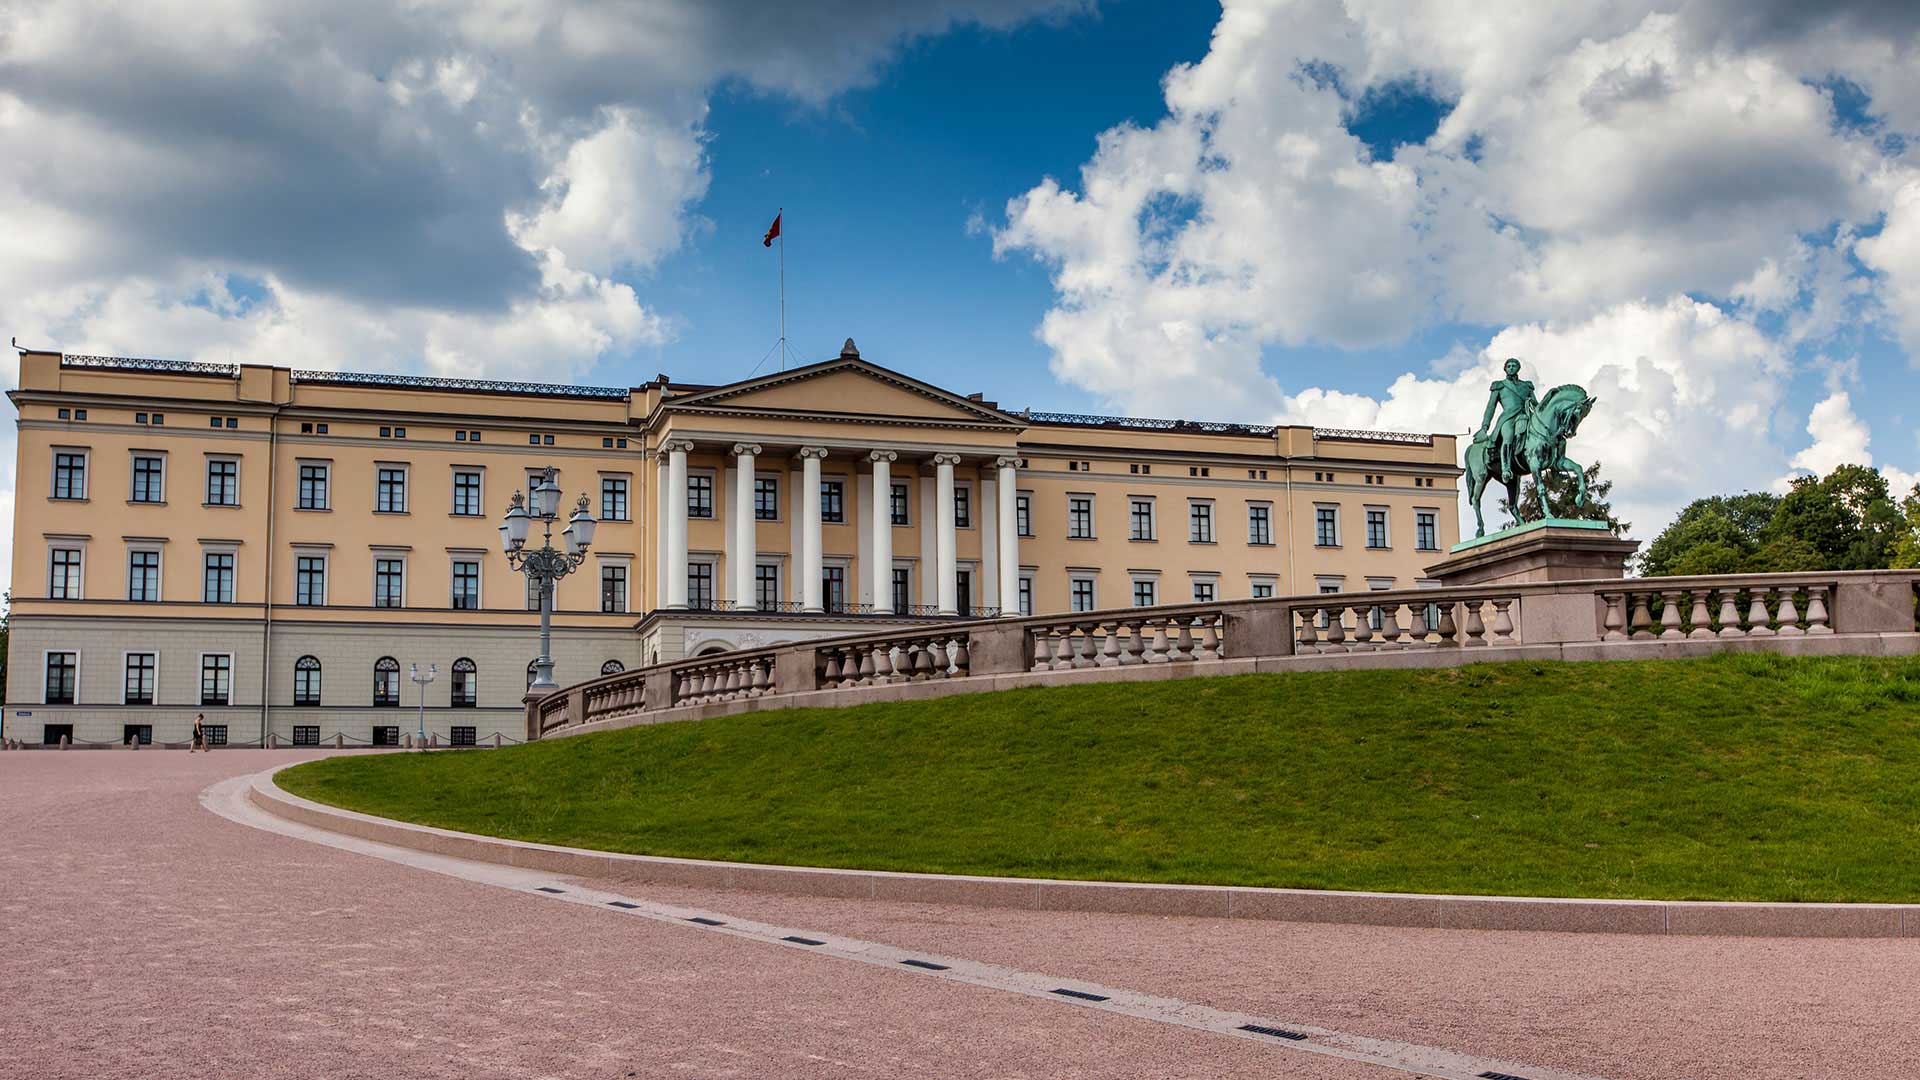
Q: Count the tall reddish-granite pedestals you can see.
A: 1